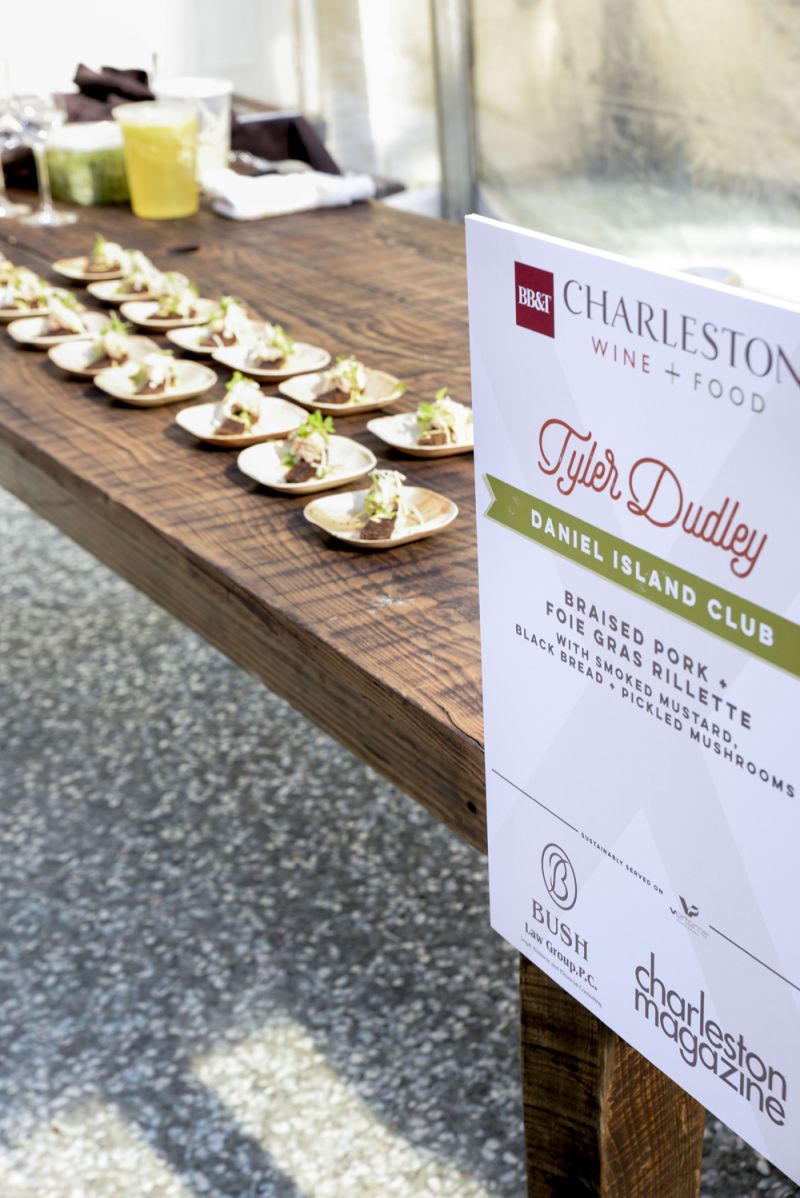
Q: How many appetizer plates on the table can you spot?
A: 15